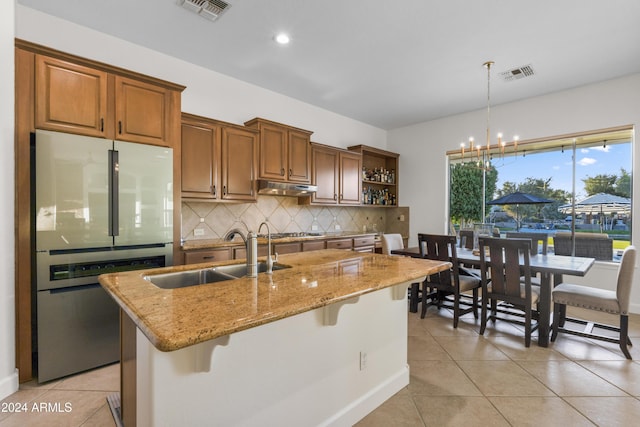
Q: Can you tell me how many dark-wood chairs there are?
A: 4